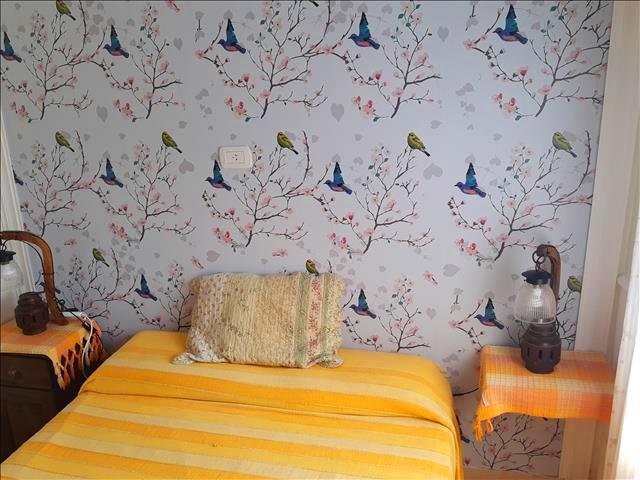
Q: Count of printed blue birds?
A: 12